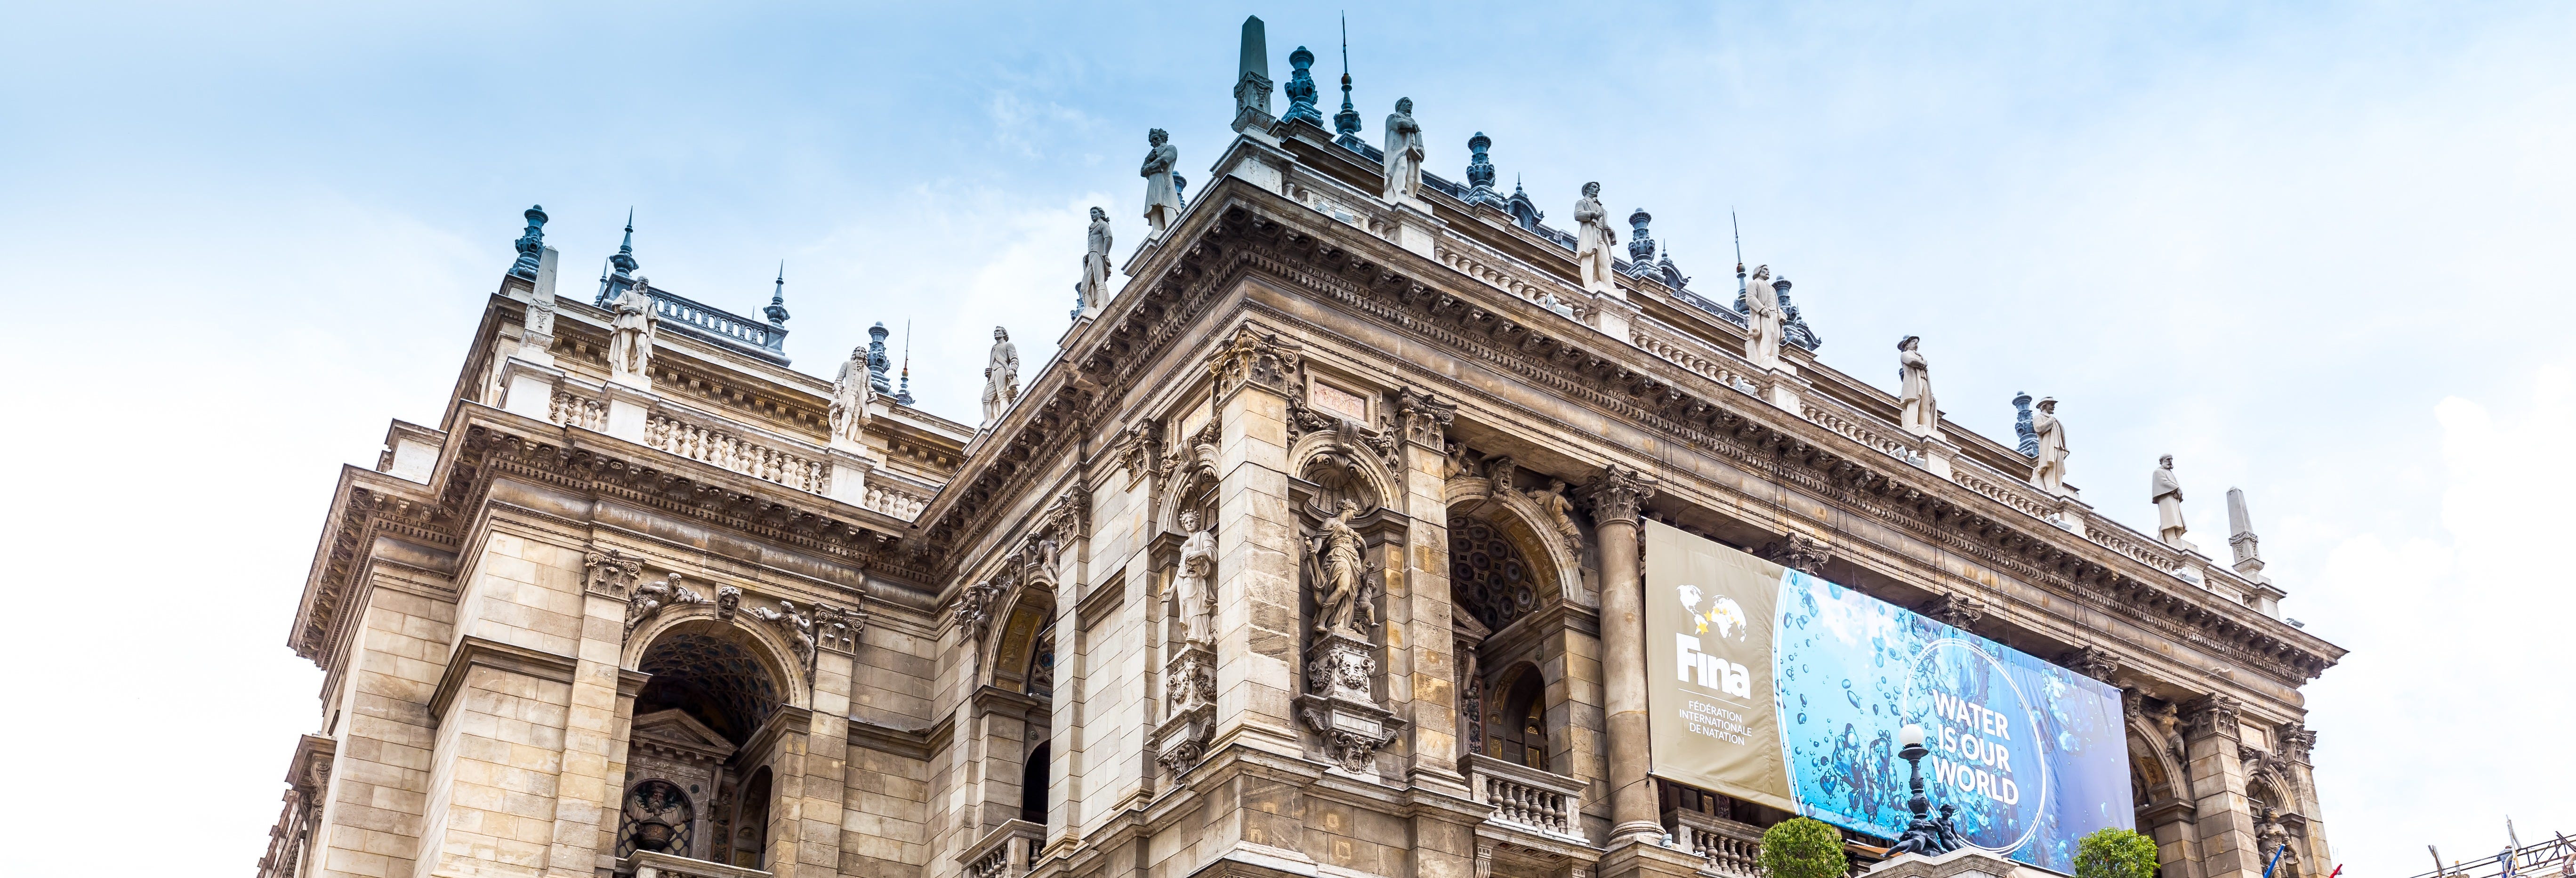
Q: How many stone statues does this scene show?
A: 14